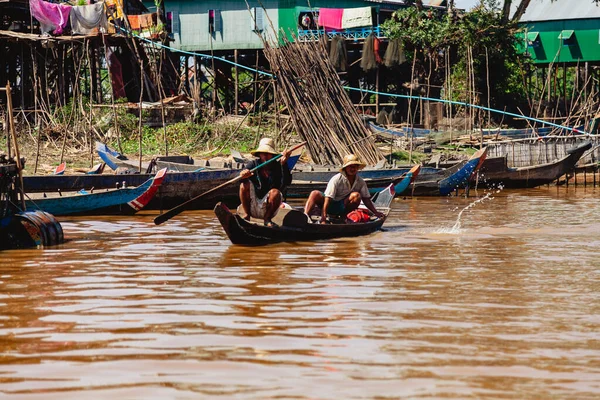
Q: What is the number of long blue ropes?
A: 1